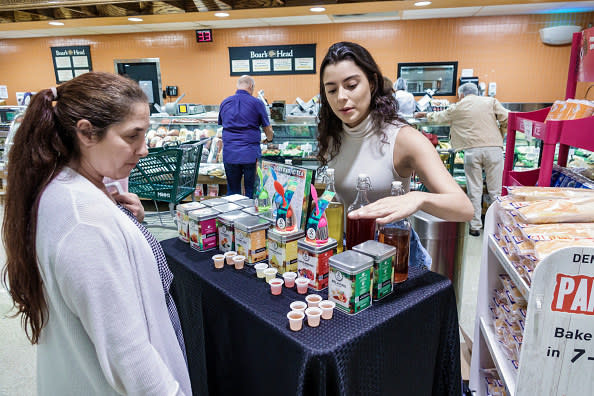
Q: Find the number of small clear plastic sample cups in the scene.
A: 13